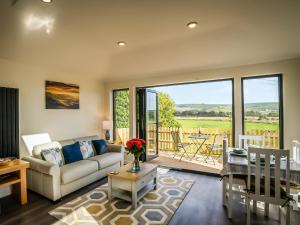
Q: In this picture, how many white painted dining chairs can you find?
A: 4